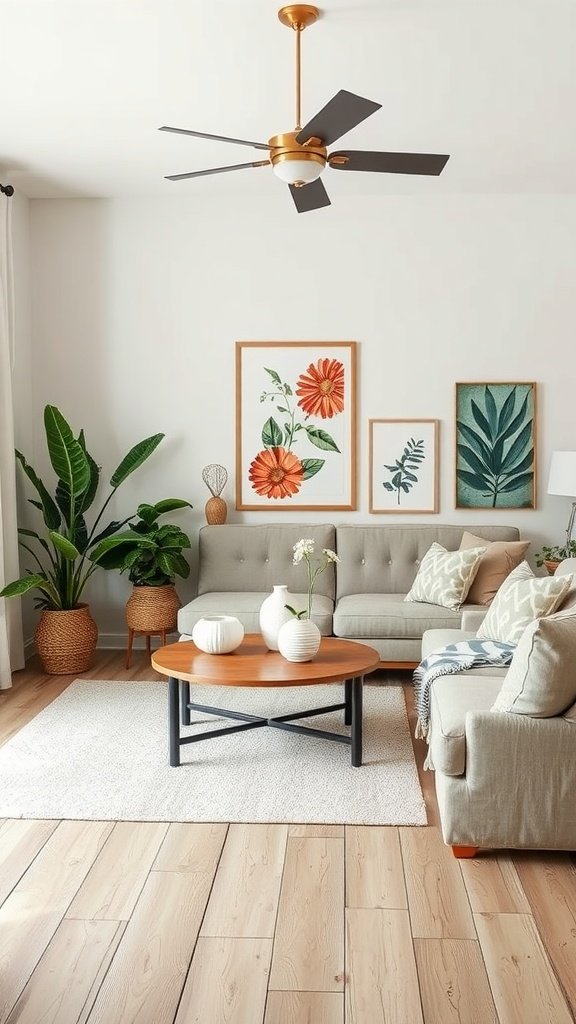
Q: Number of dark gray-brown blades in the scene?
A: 5